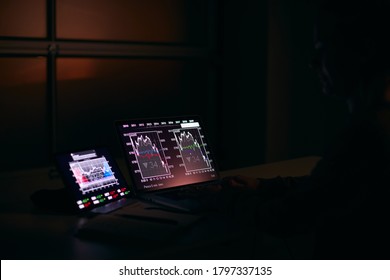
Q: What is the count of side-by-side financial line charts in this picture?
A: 2